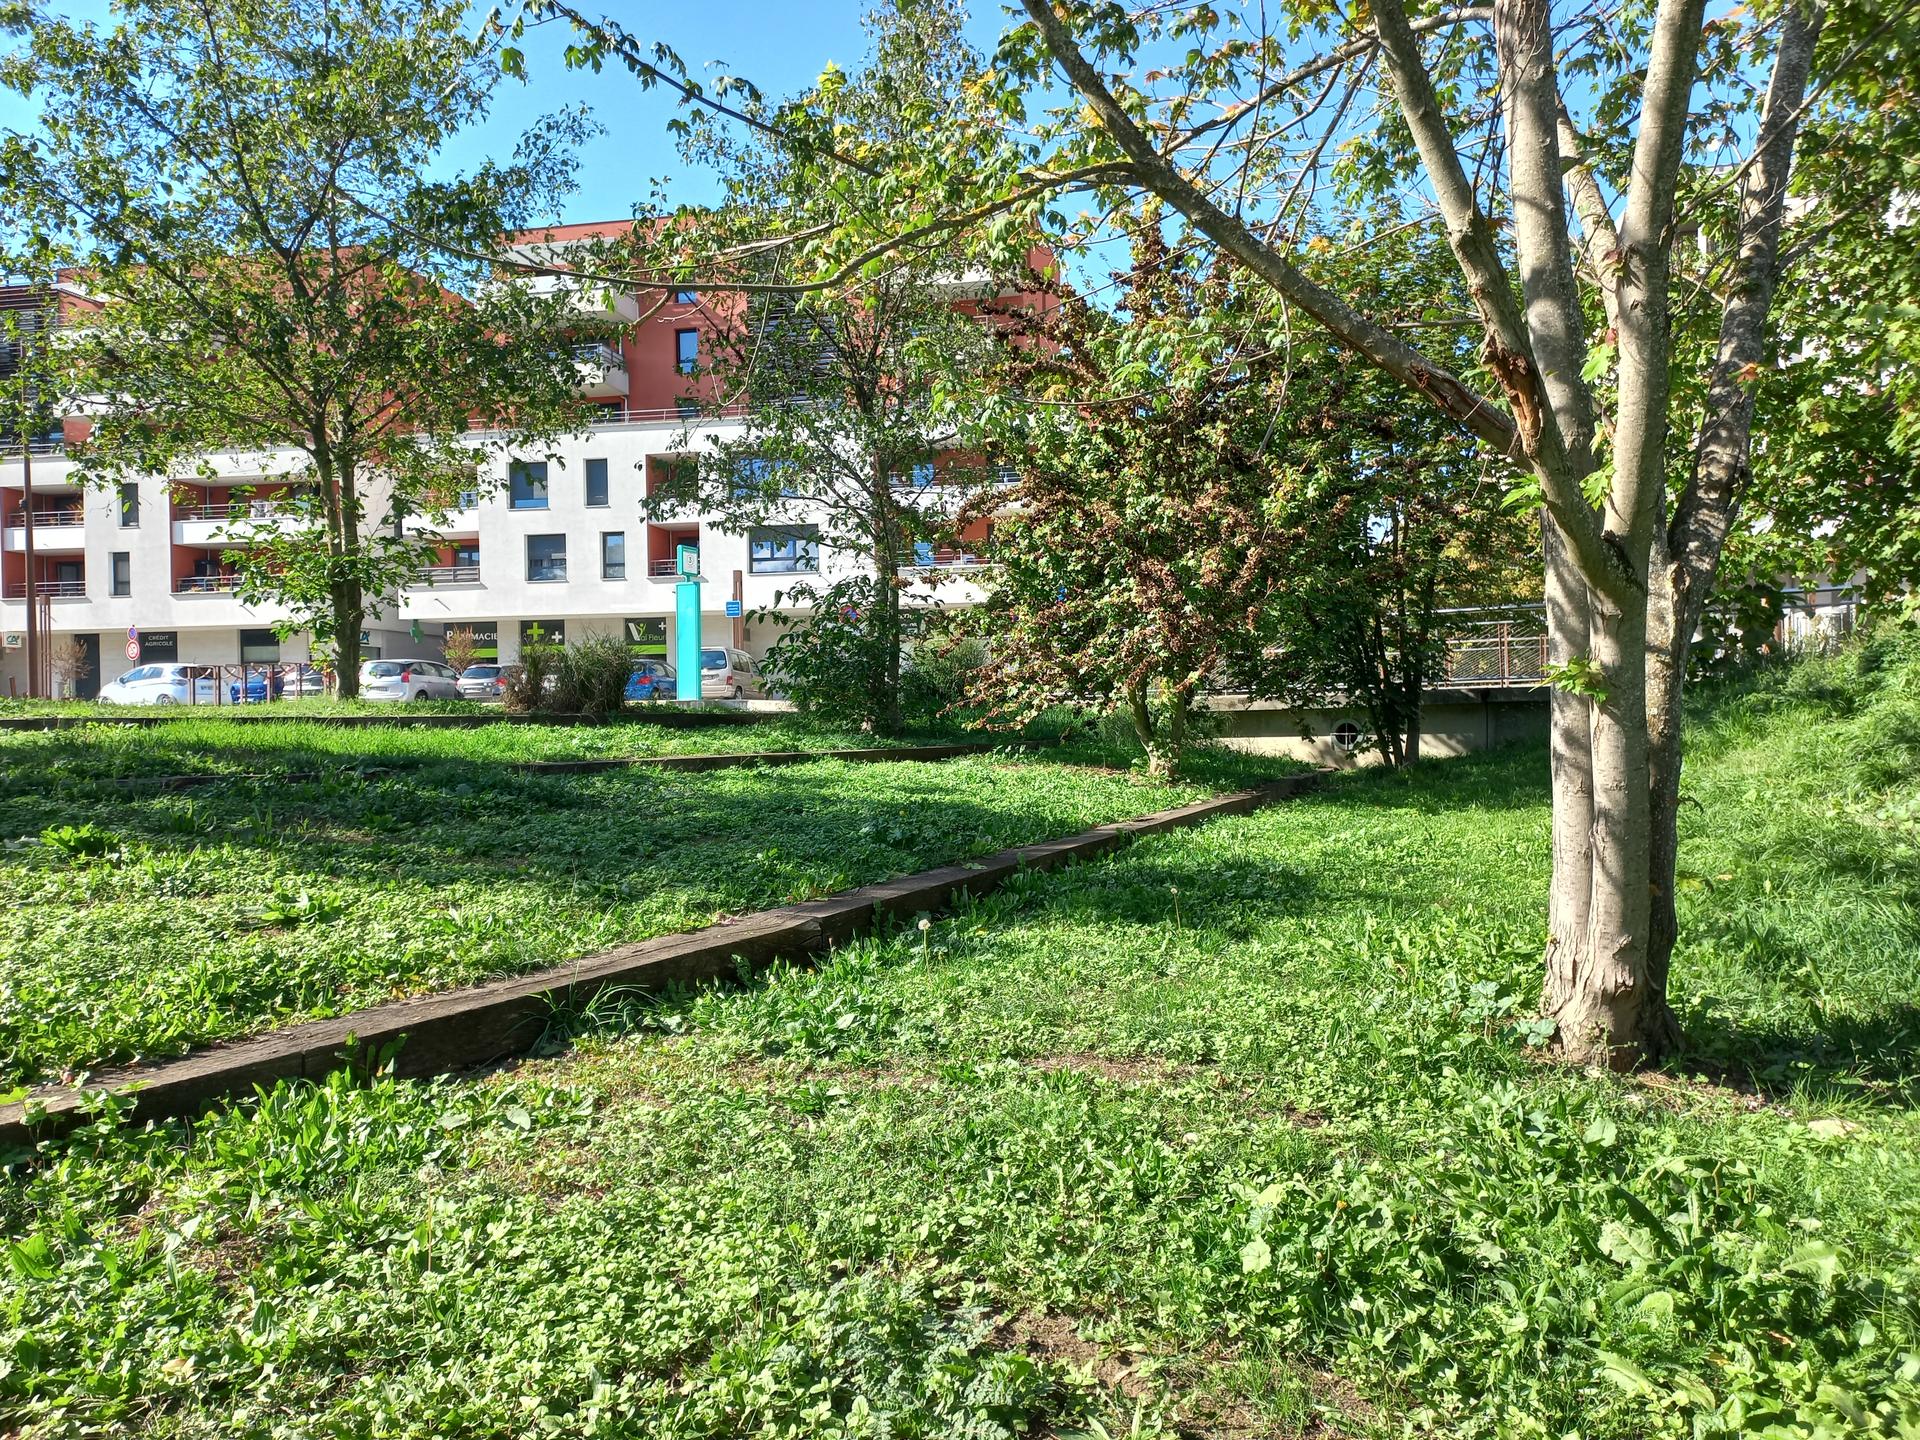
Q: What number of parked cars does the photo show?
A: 7